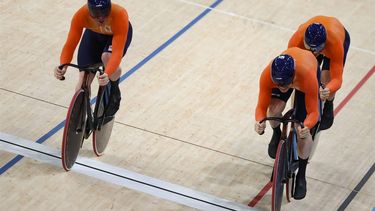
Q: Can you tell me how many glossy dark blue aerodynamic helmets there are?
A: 3